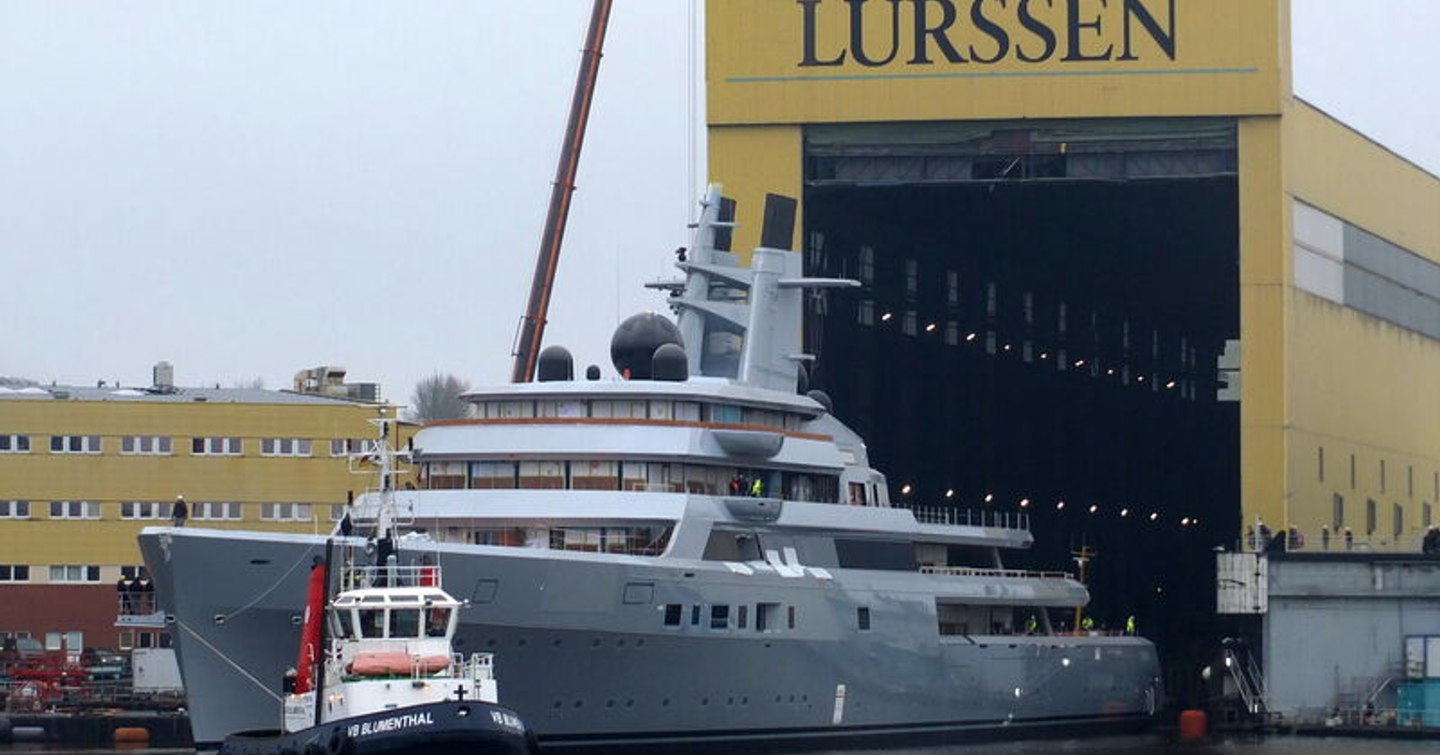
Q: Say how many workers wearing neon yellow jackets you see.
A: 4